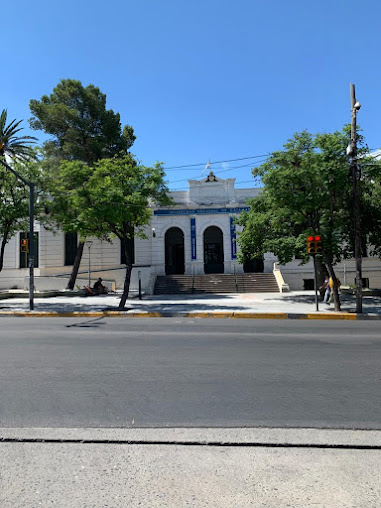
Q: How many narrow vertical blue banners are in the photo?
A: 2